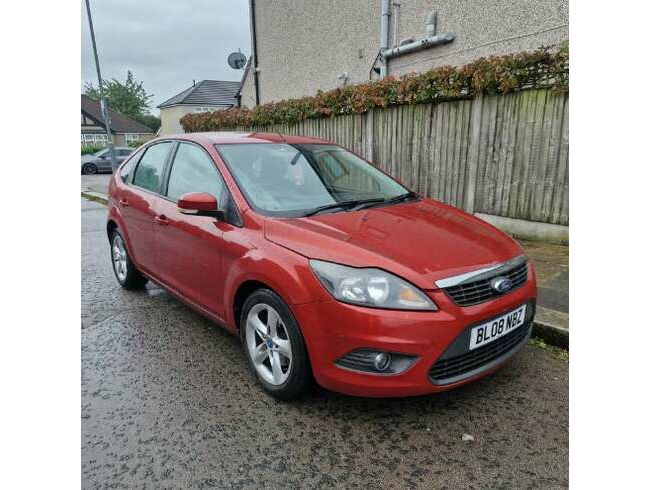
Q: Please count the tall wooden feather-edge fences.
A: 1